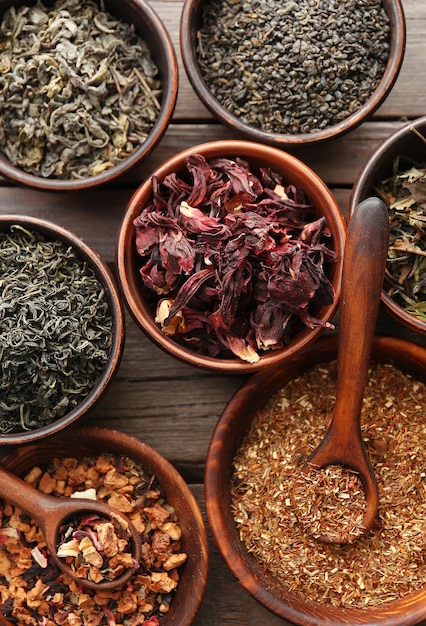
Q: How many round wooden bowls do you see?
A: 7